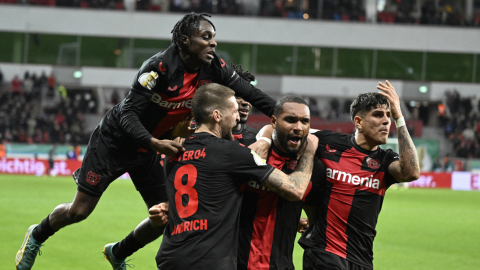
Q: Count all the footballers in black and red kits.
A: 5